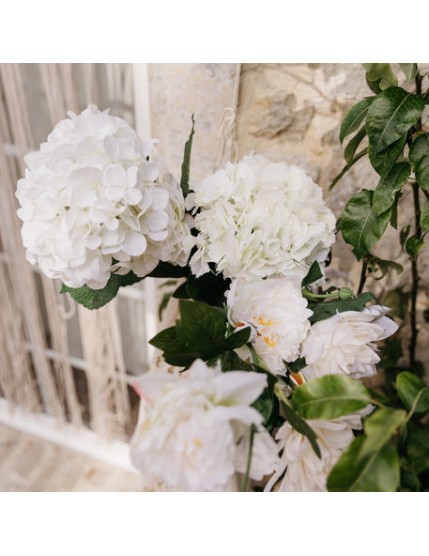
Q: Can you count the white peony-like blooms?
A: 4